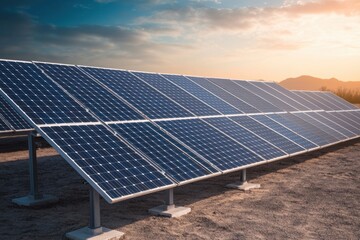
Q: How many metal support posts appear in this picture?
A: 4